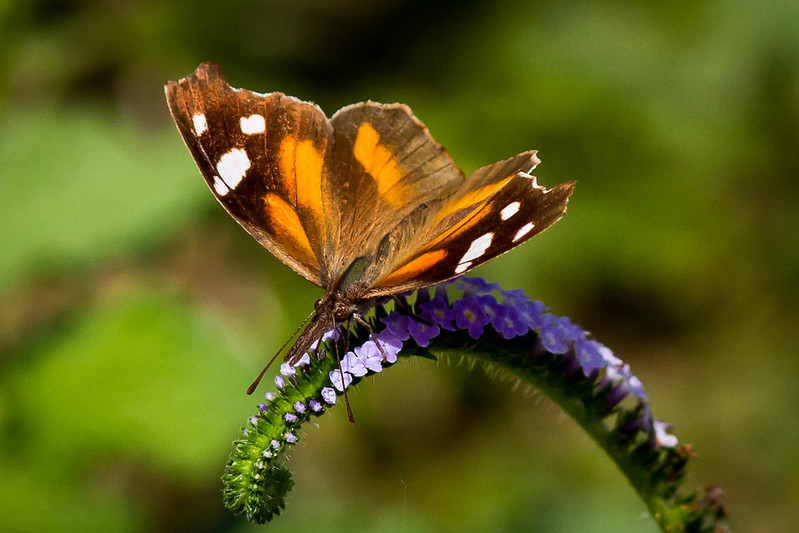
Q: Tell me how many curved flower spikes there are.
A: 1